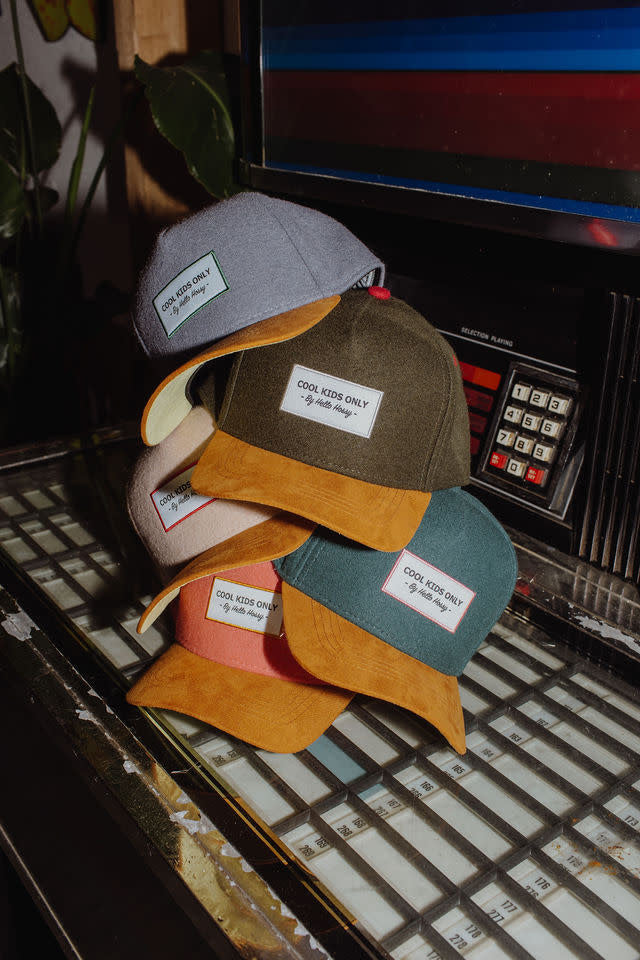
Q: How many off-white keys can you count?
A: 10